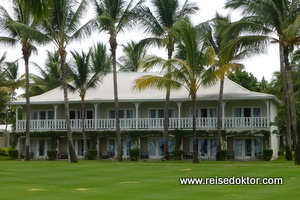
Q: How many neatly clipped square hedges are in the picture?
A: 7